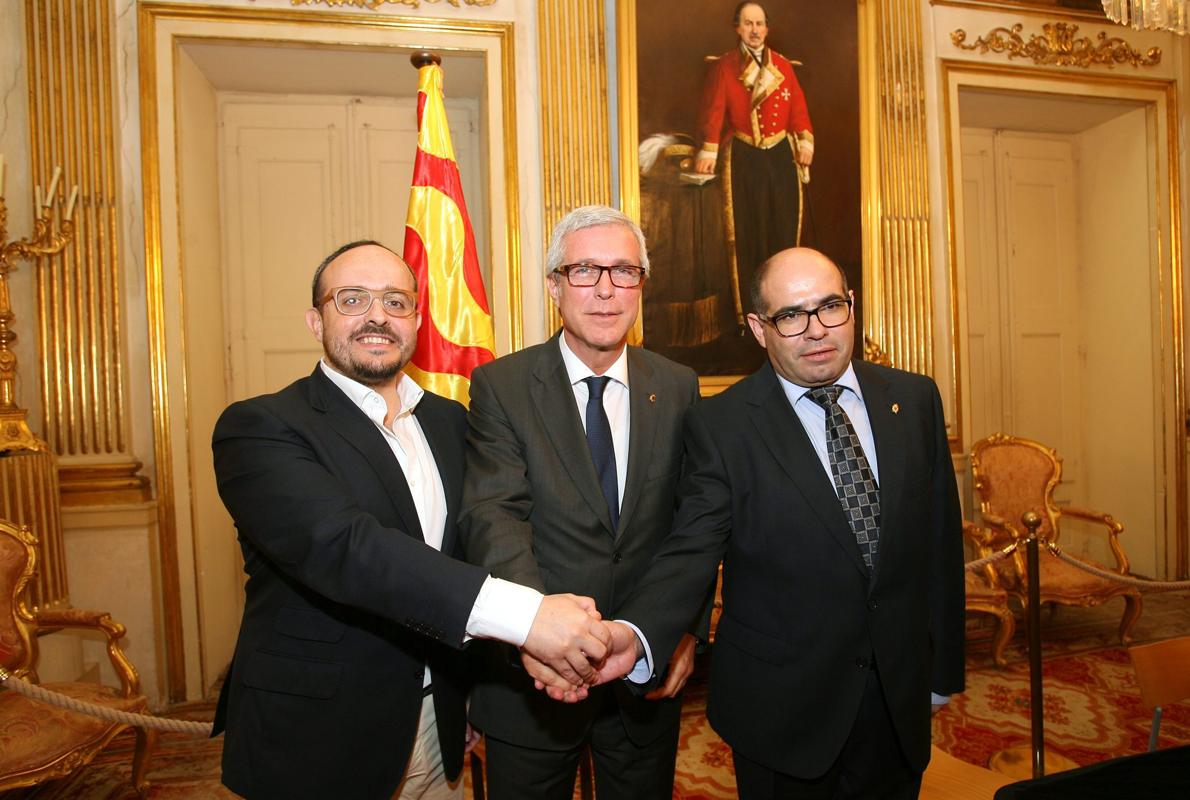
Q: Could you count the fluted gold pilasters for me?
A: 3